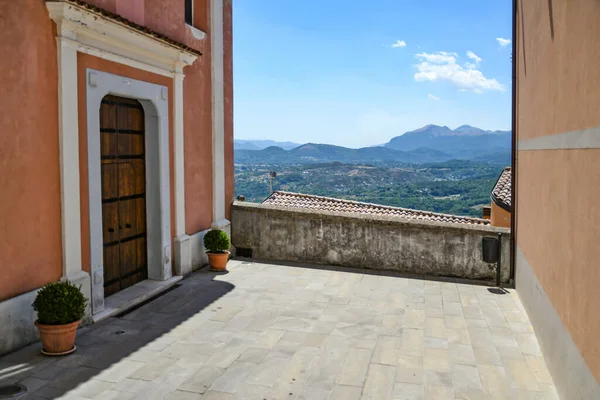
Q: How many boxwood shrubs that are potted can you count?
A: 2